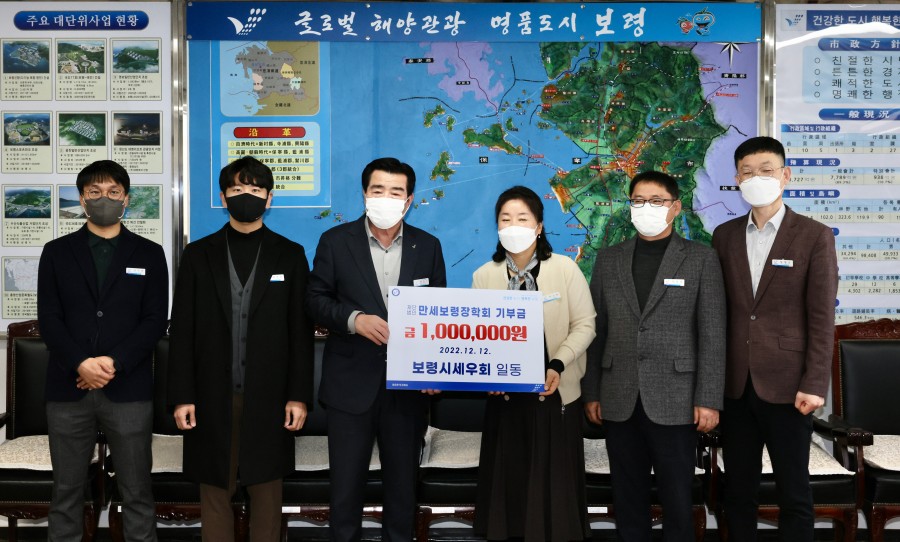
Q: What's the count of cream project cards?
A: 10